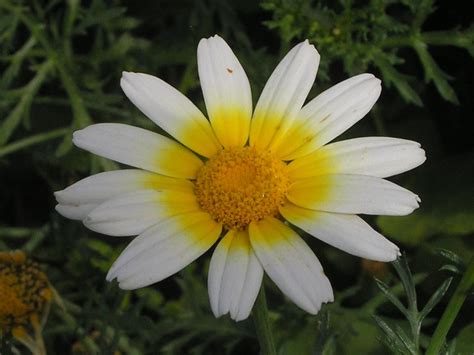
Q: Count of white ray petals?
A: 13